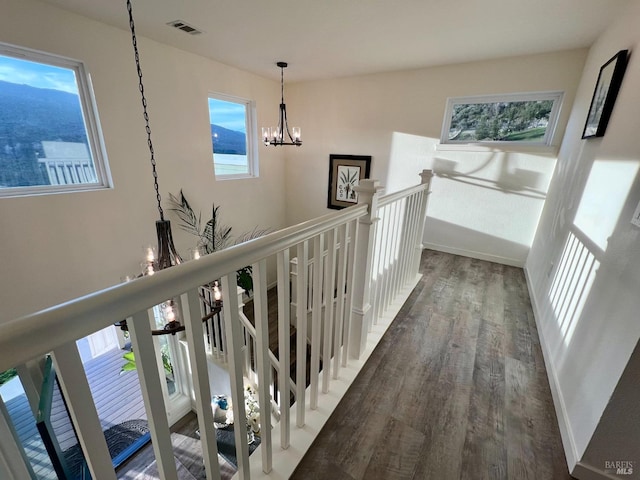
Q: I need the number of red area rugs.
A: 0